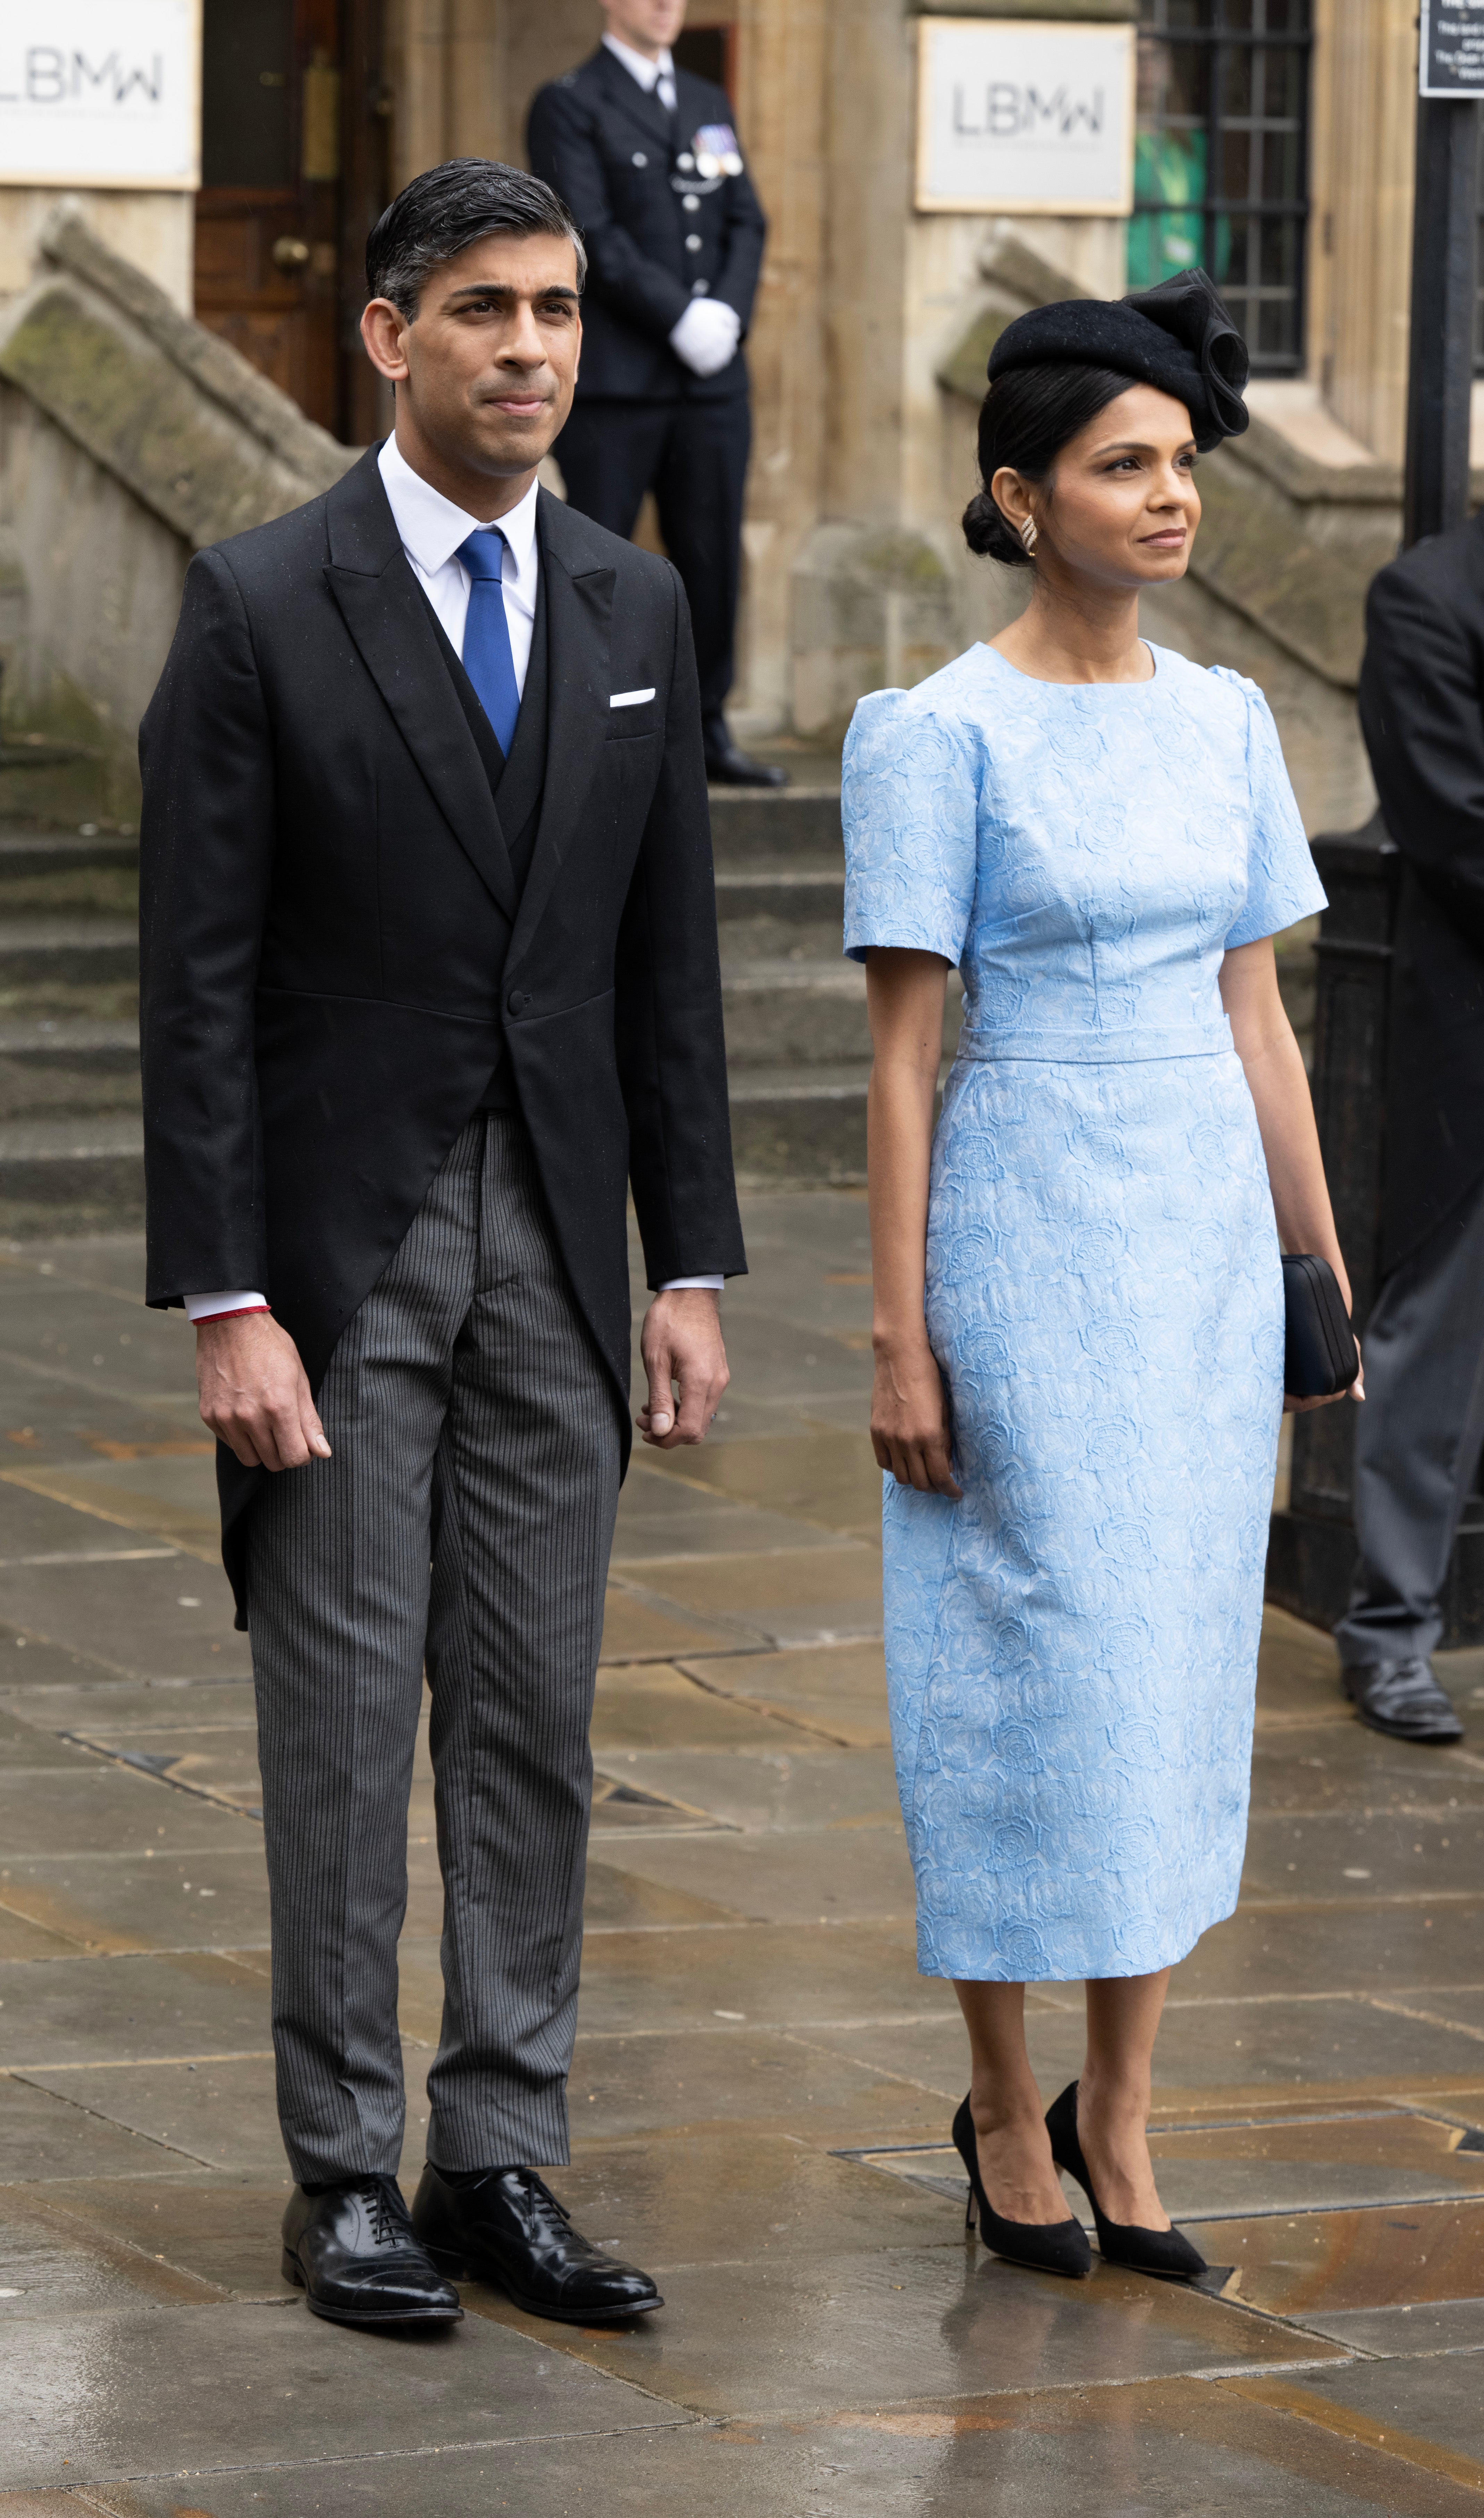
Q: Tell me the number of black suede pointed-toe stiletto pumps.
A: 2